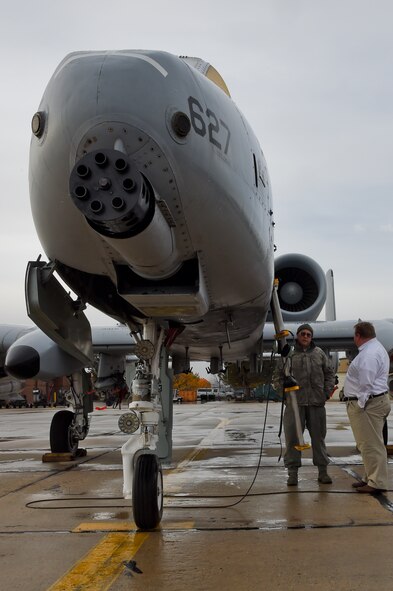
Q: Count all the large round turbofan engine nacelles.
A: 1